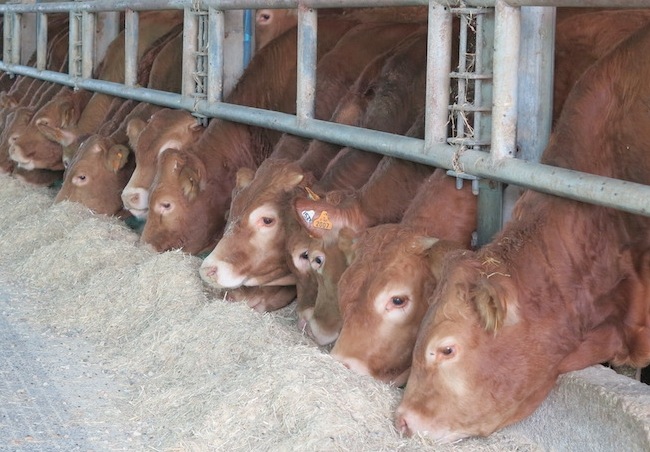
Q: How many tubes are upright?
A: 11